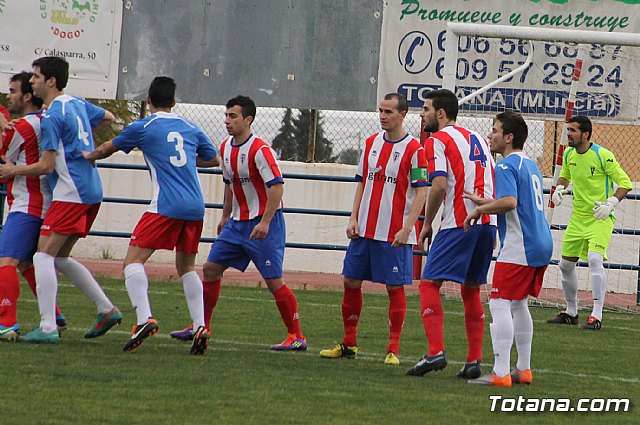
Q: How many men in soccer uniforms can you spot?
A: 8